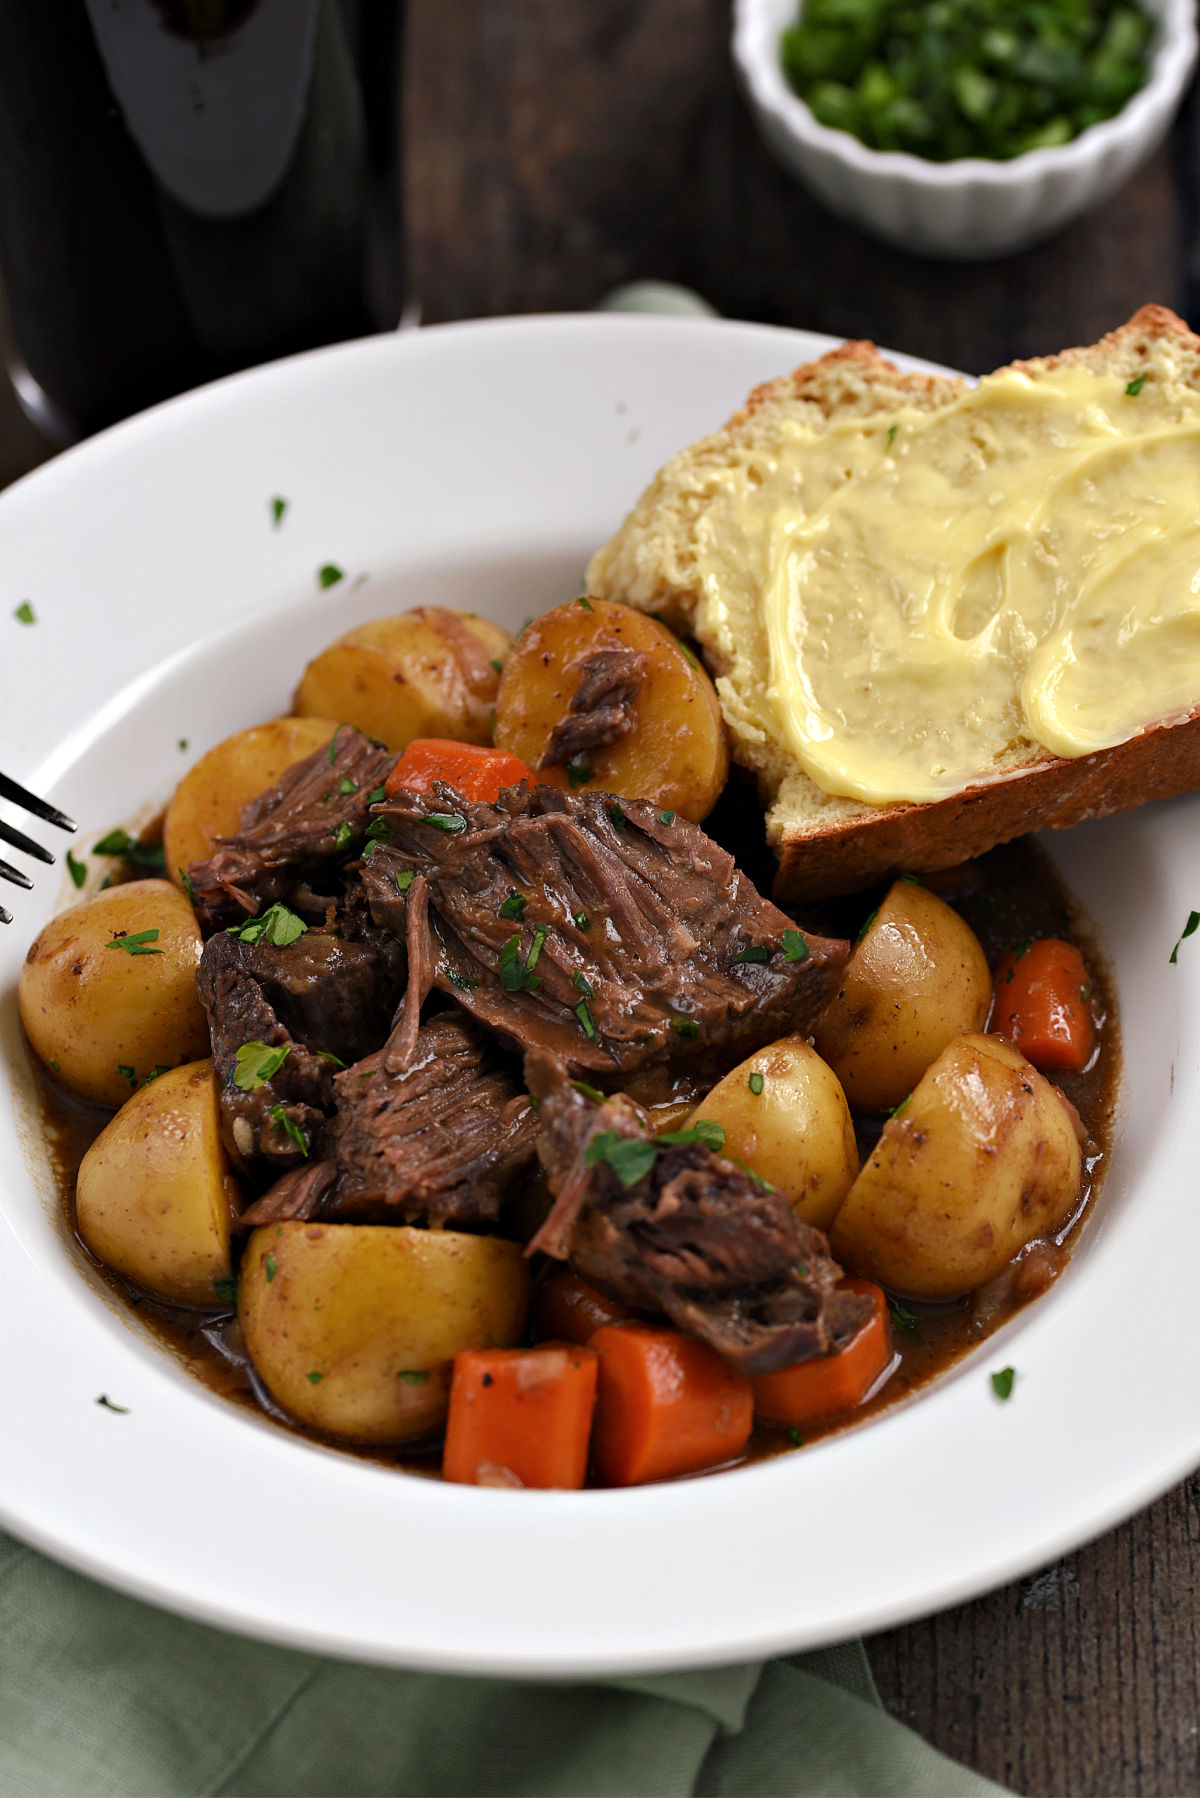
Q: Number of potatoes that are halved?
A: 9